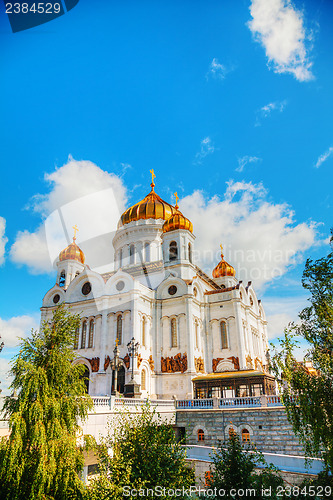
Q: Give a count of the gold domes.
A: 4